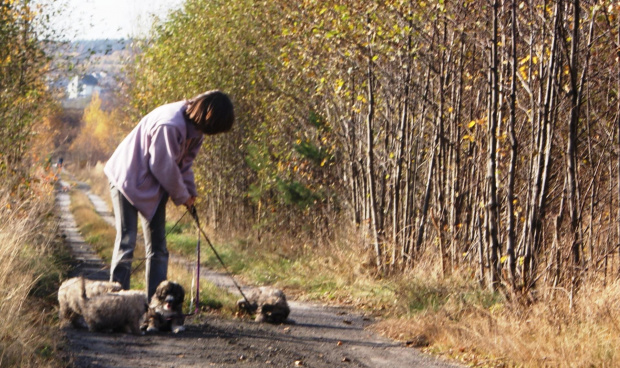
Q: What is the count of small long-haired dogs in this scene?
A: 4